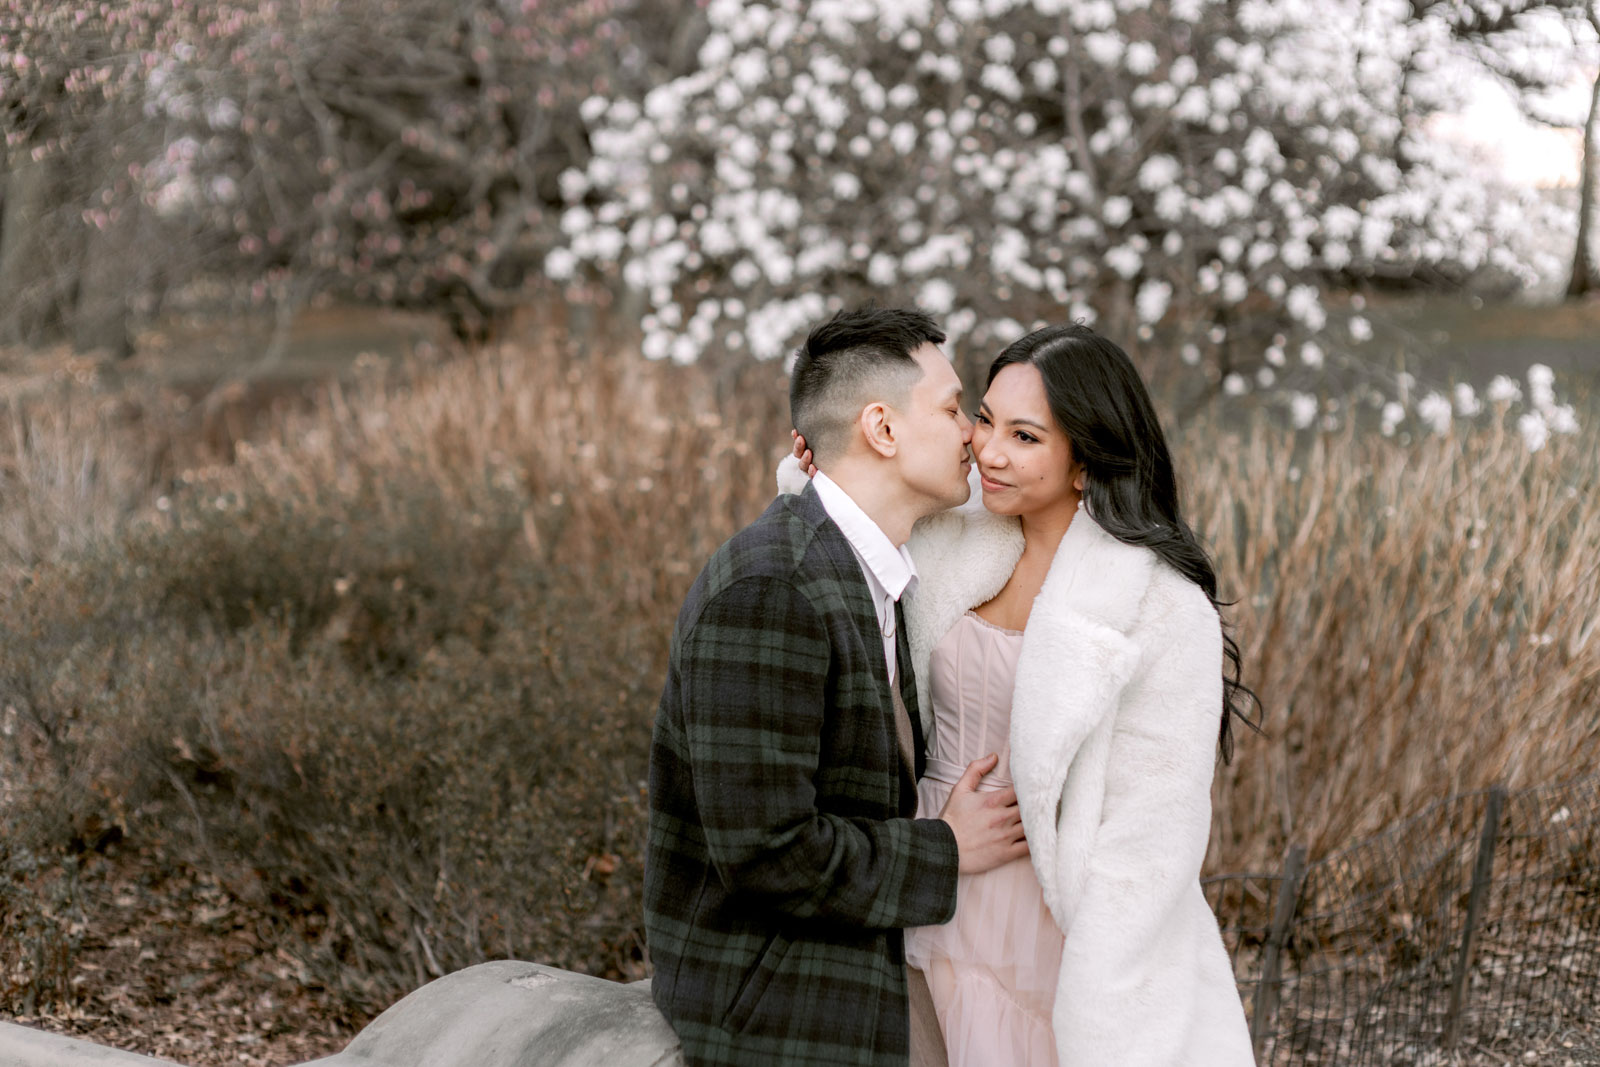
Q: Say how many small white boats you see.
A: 0